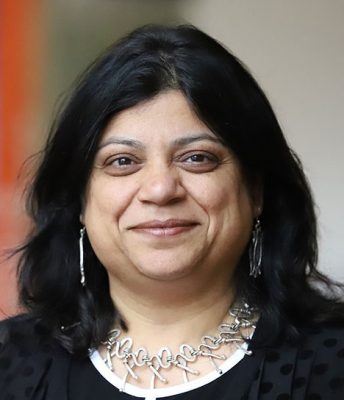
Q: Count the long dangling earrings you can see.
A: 2